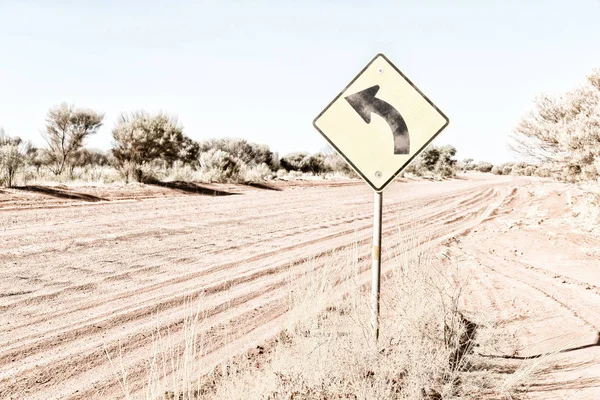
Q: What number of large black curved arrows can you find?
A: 1